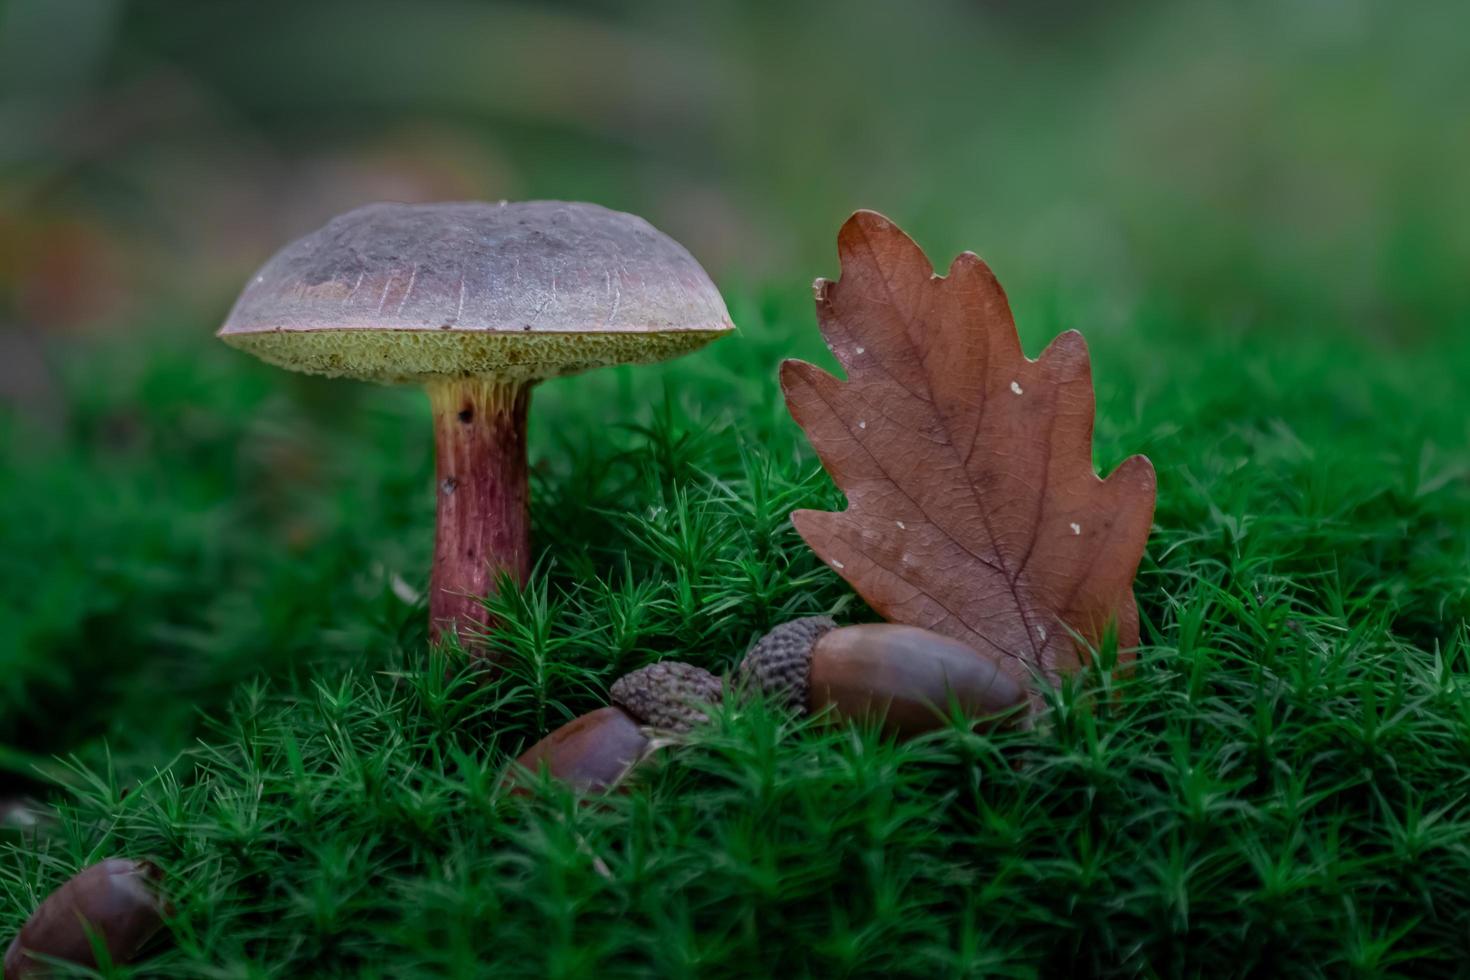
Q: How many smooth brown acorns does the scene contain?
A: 3